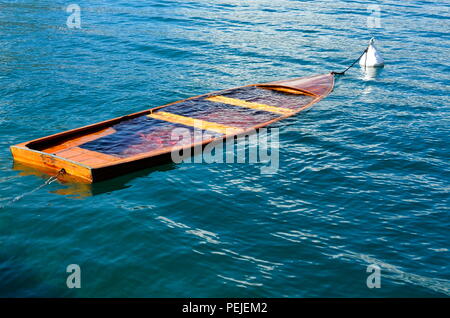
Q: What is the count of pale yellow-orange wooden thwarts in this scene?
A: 2